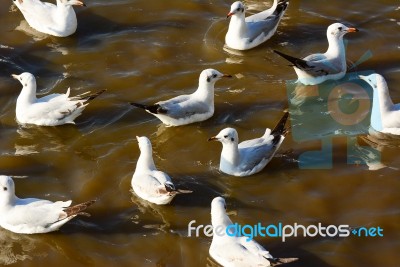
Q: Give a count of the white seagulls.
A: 10